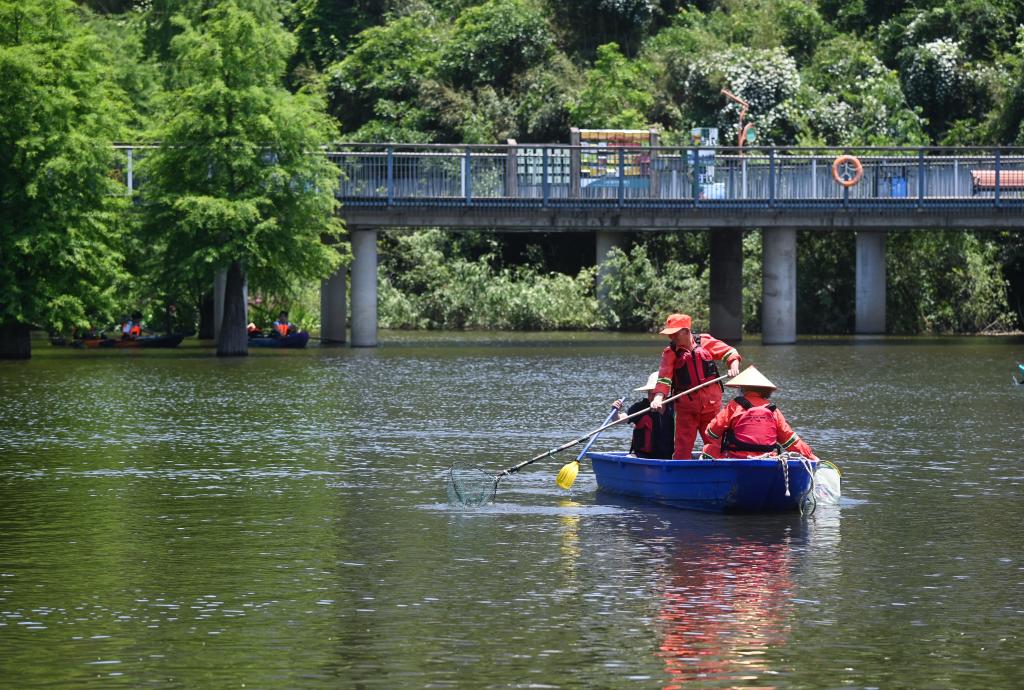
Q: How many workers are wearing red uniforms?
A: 2